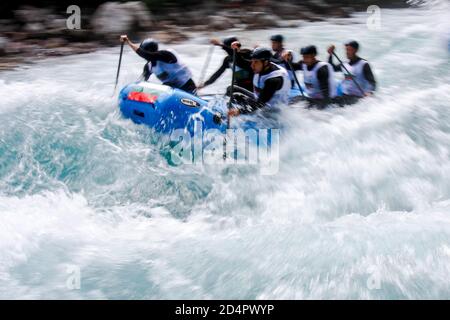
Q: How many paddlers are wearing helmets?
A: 6